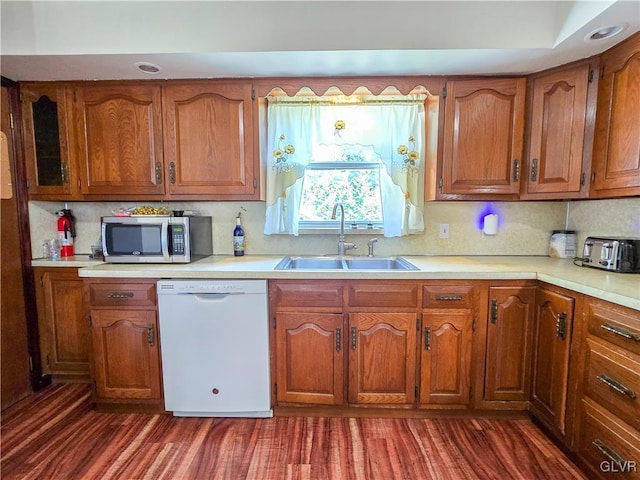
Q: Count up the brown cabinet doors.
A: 13